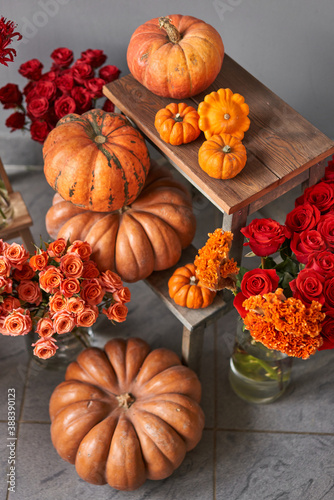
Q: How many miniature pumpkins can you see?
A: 4